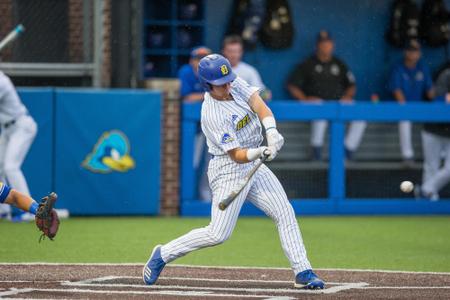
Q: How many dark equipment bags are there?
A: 4